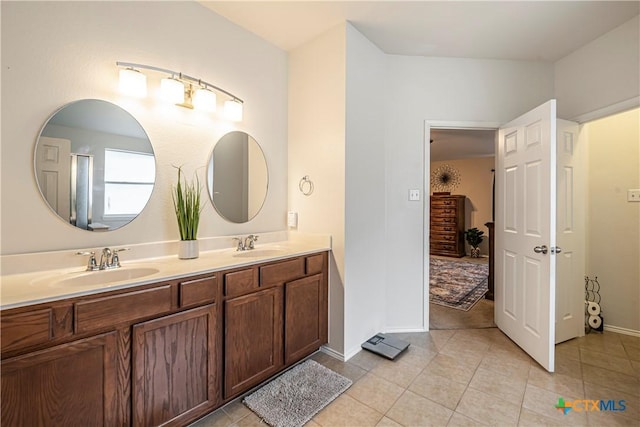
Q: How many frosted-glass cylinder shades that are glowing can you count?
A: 4